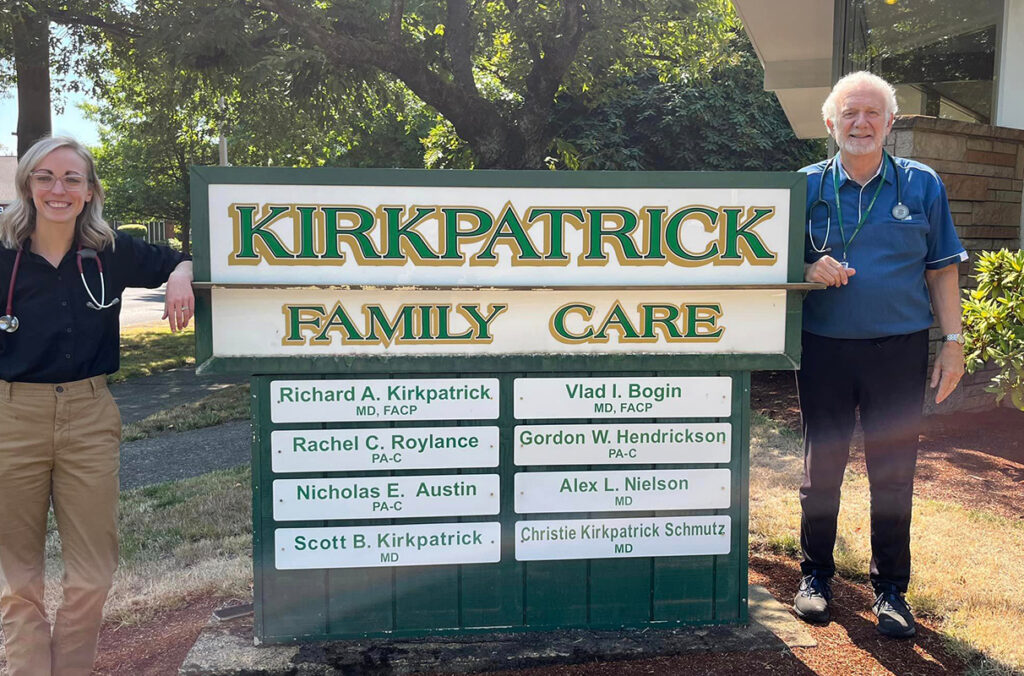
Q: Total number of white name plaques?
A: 8